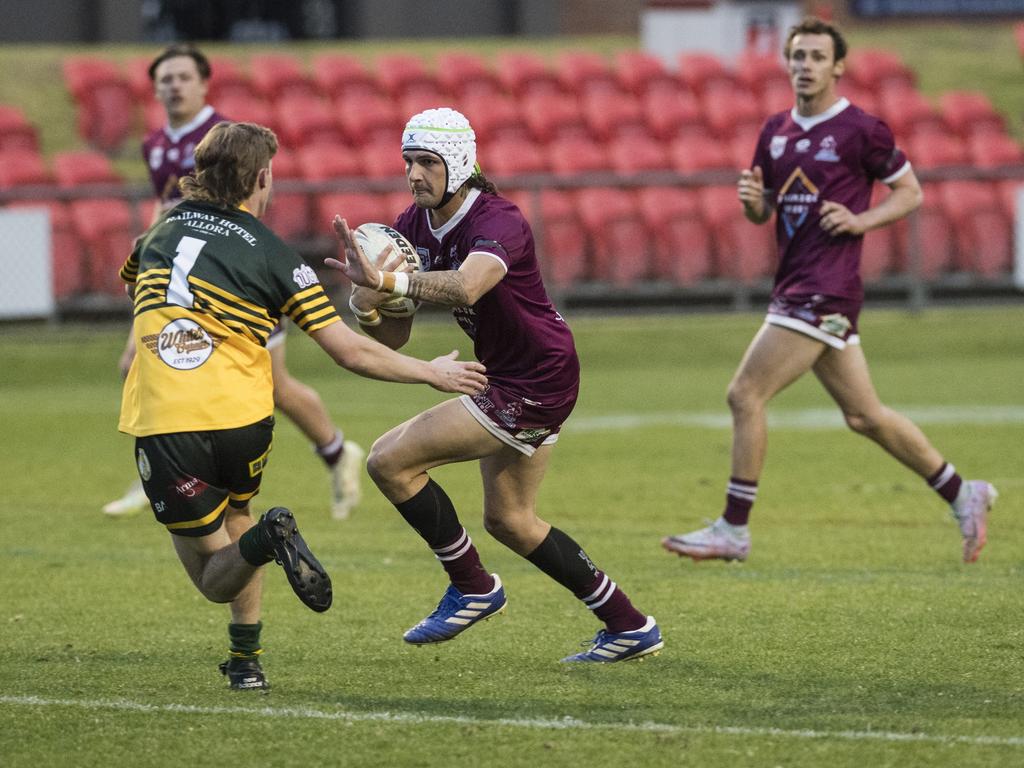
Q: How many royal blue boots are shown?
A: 2